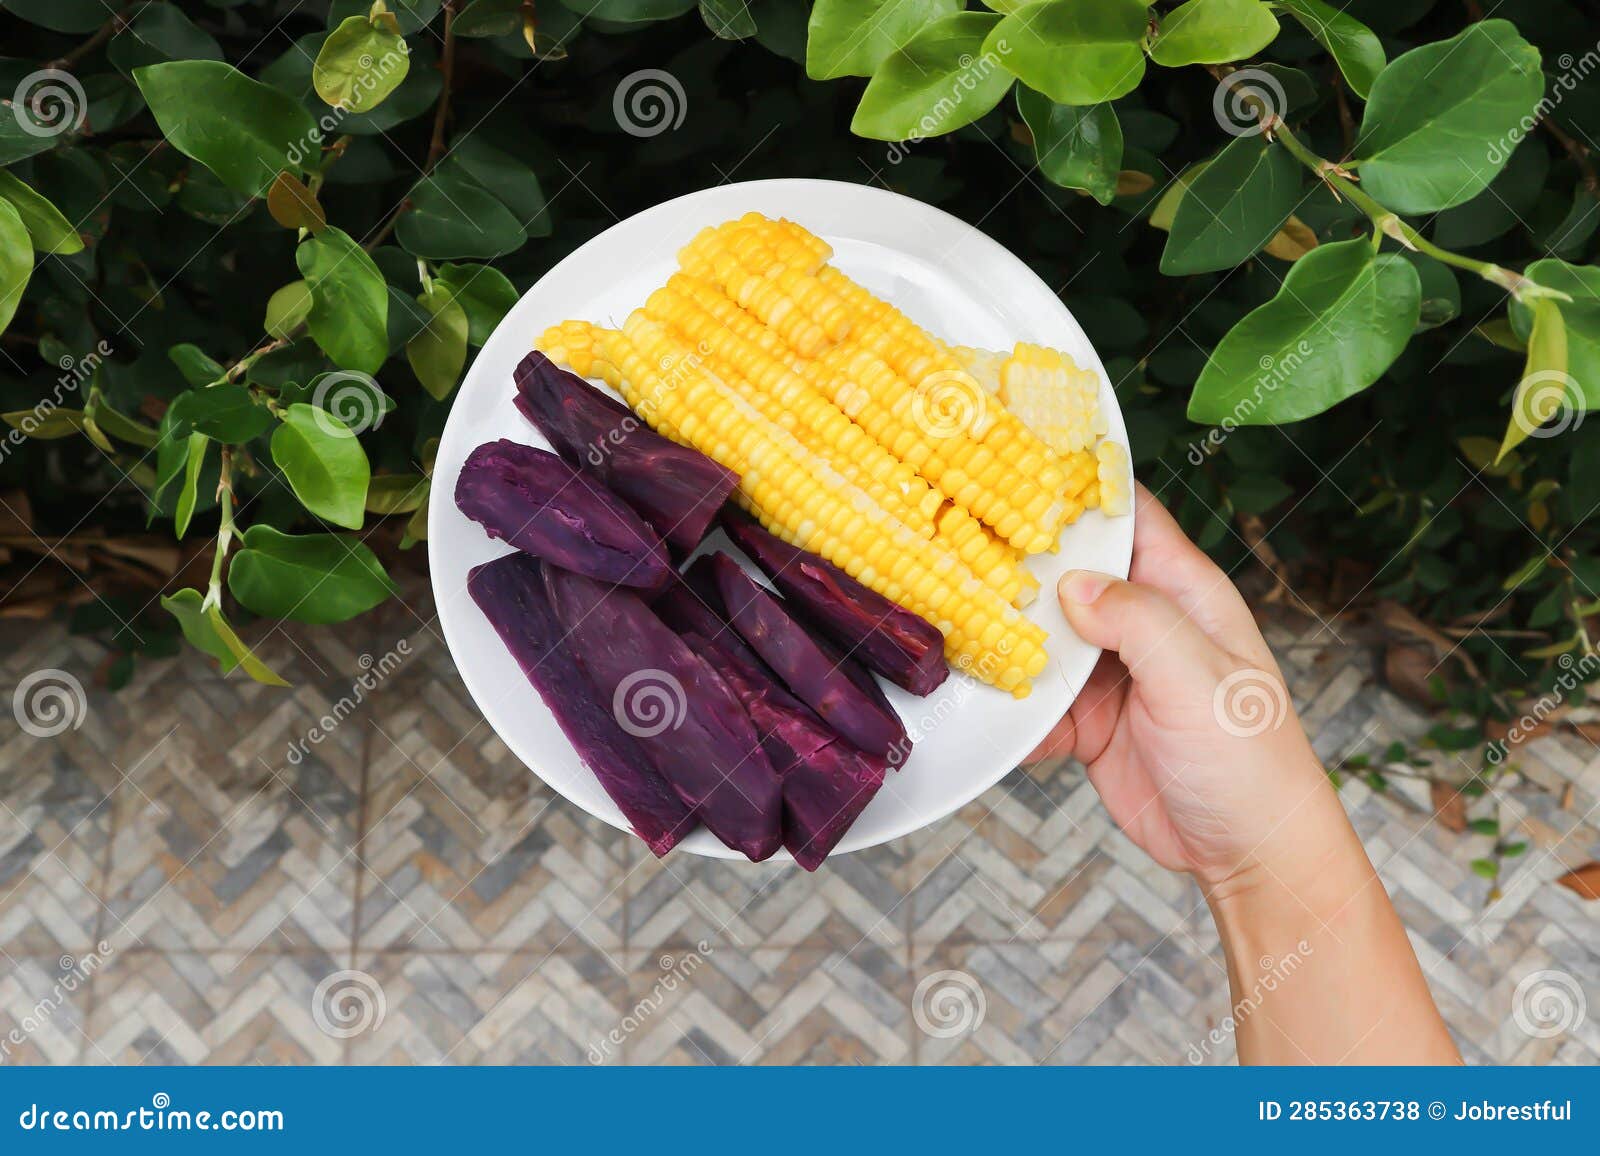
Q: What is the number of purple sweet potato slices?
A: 7